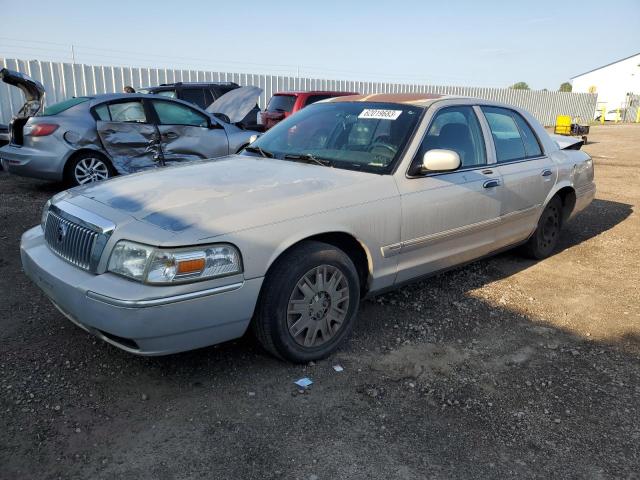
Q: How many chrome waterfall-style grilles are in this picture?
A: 1